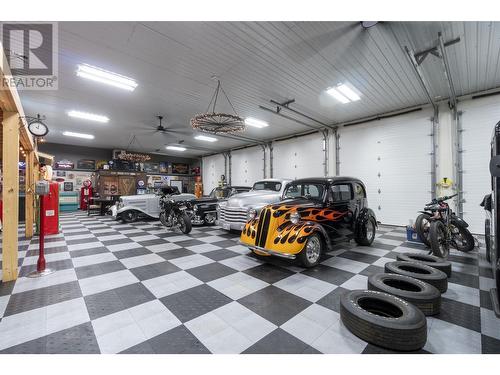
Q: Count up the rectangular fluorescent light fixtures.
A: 7